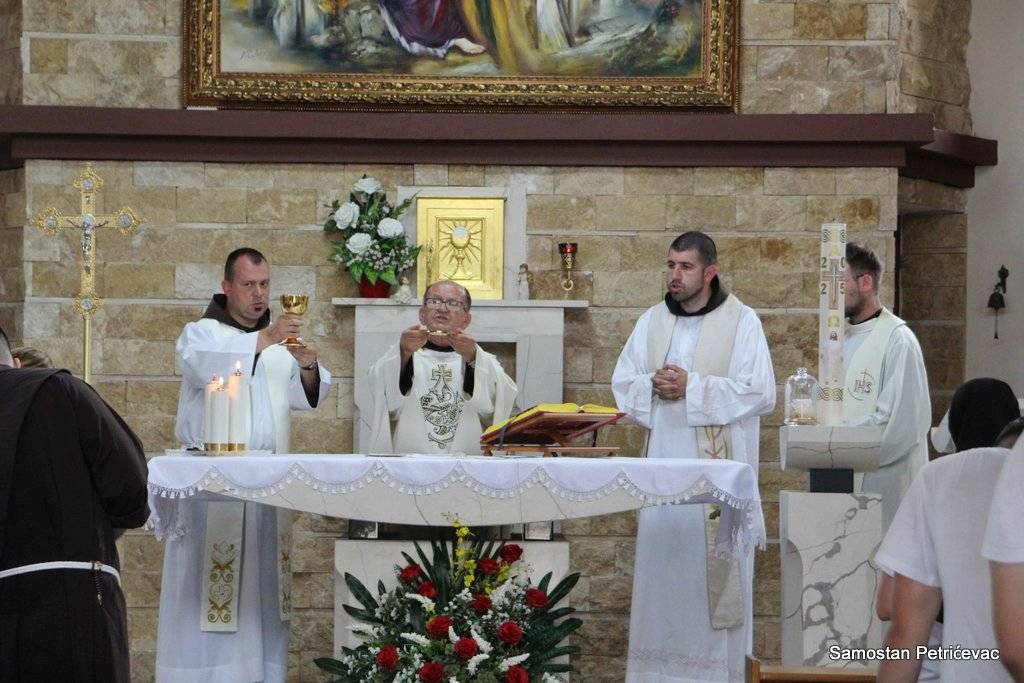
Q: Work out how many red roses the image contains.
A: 12